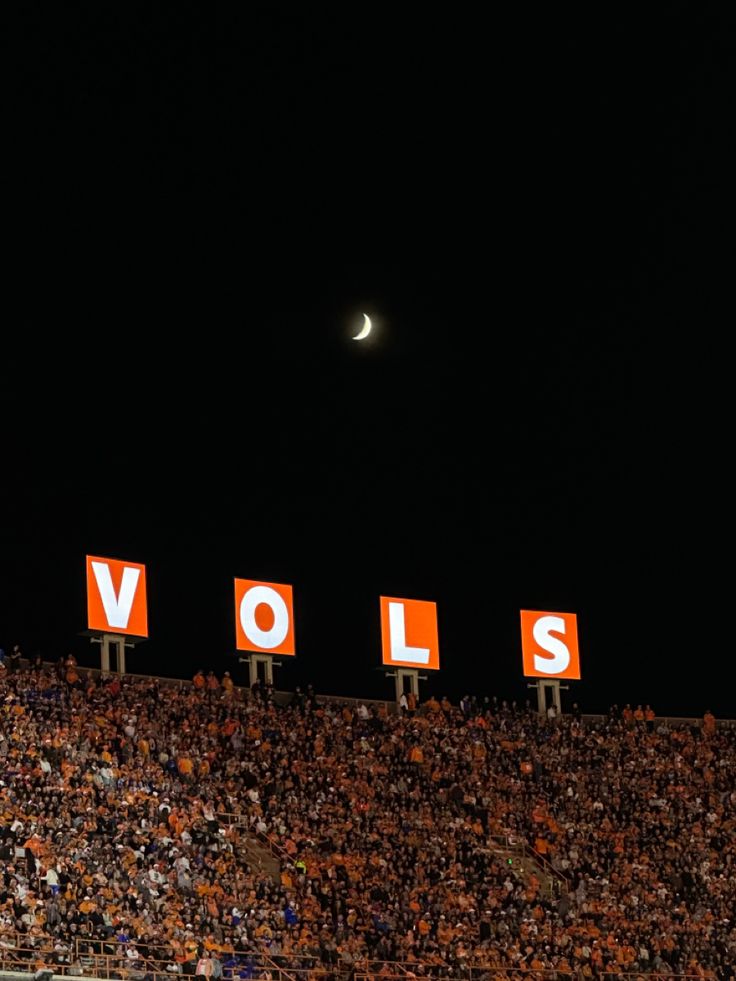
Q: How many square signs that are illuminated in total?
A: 4